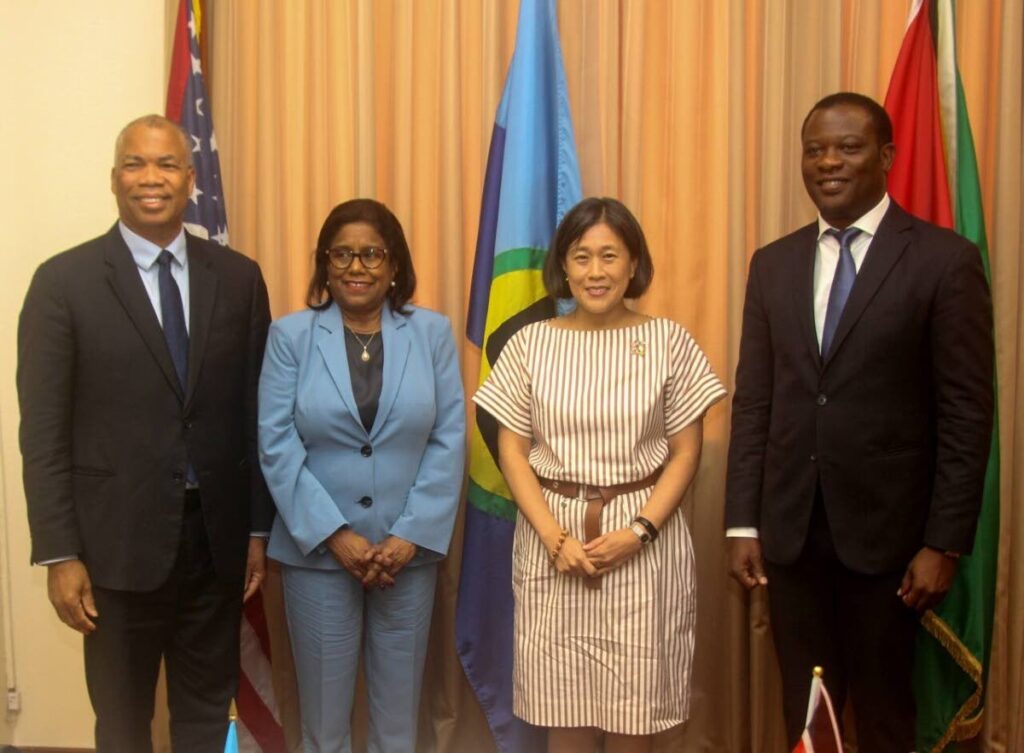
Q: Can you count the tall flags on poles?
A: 3